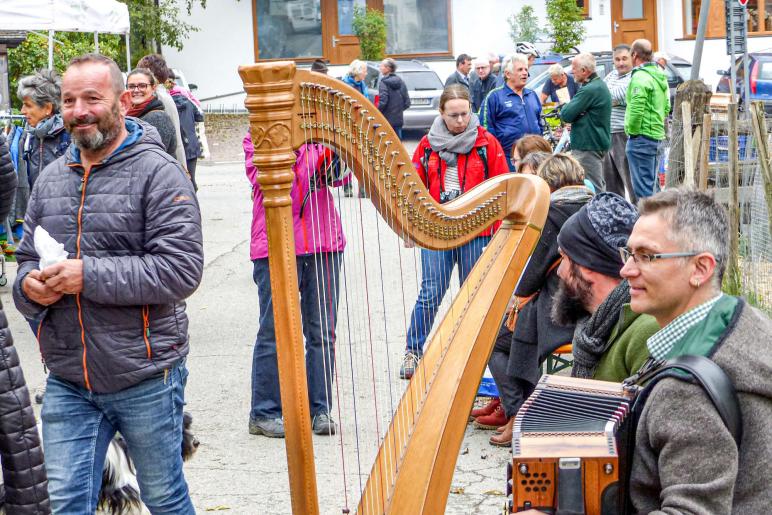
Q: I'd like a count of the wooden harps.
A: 1